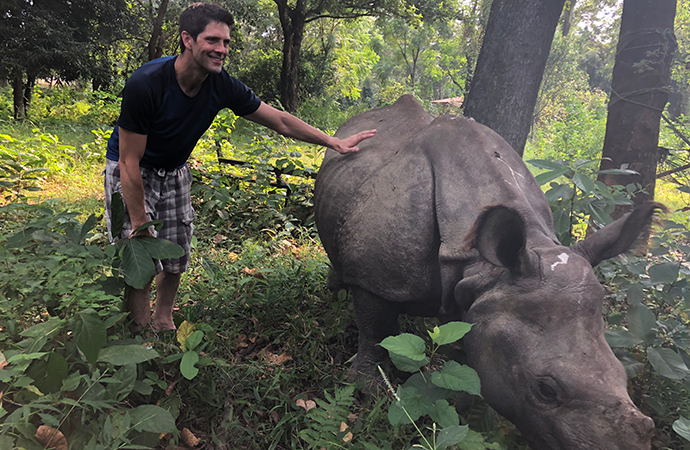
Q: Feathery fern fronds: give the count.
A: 1